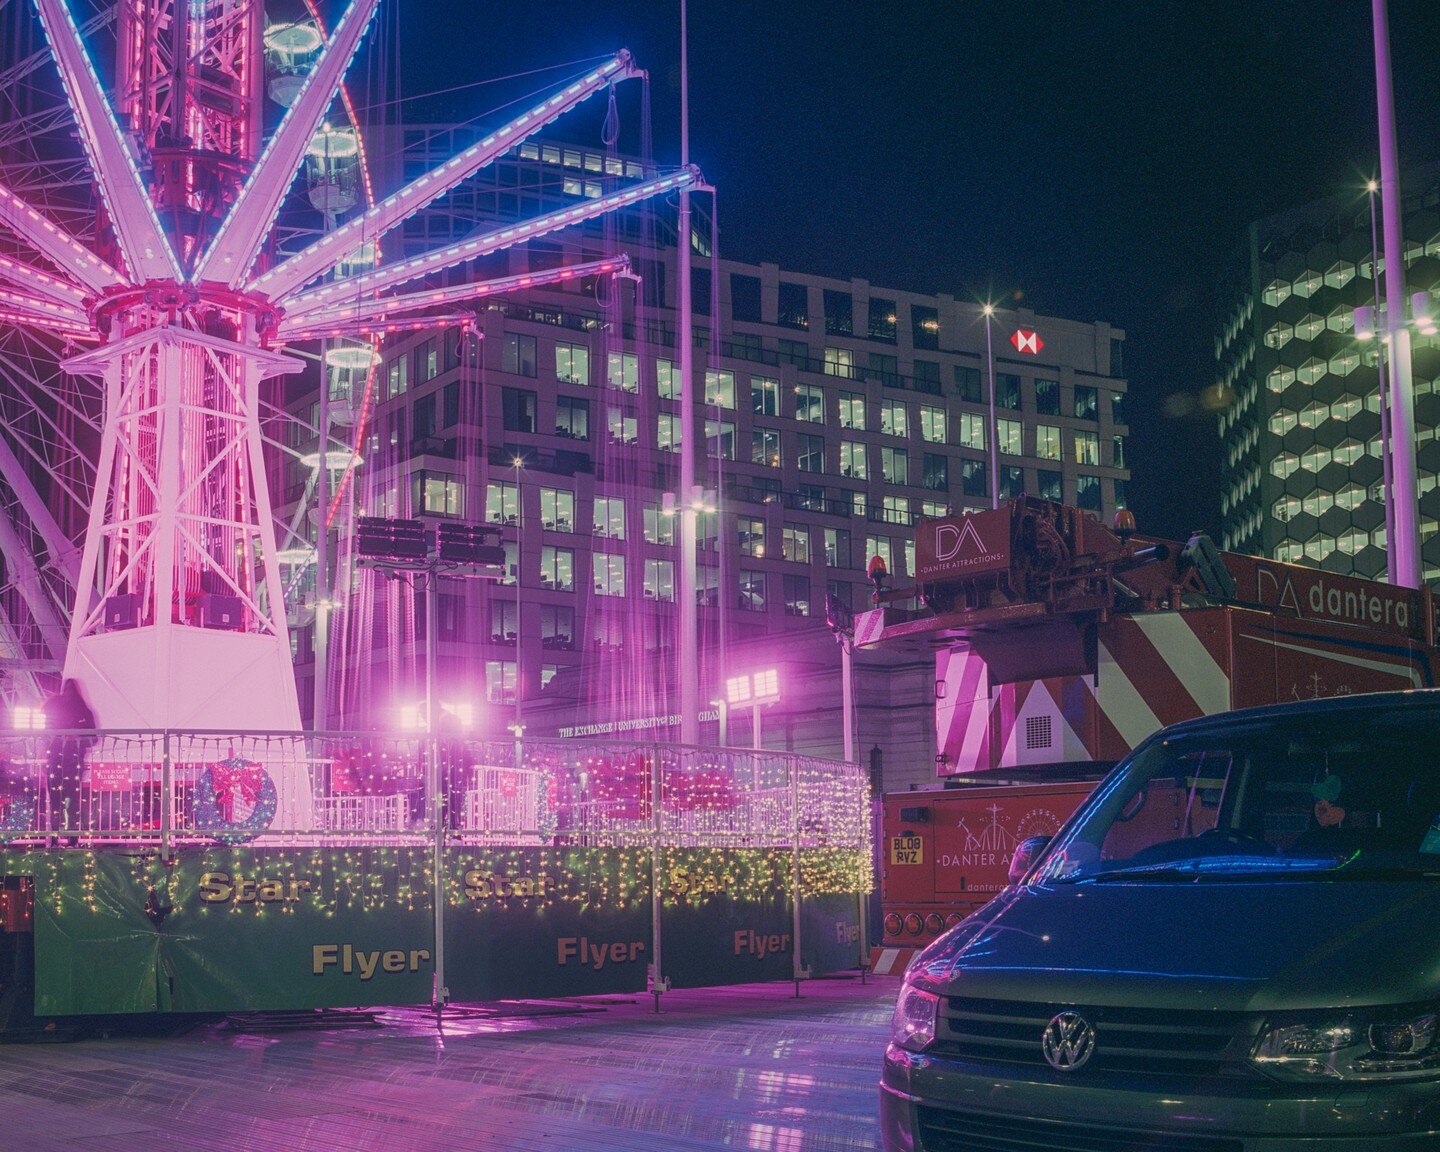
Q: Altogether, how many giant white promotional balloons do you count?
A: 0